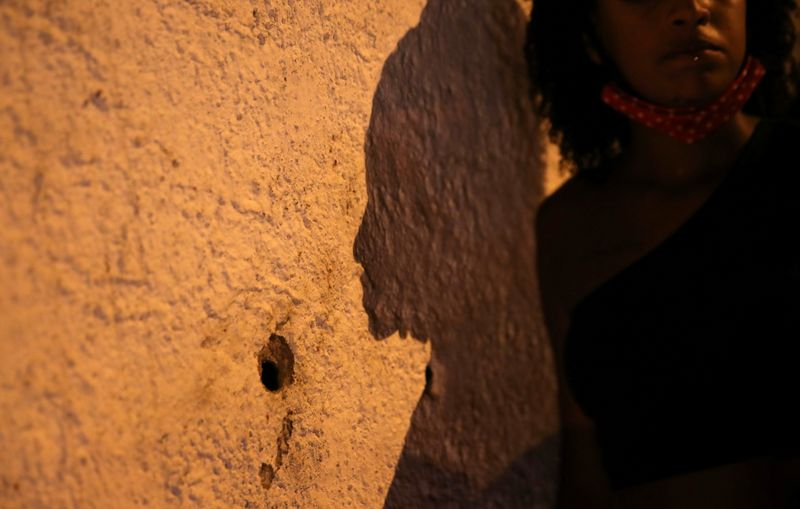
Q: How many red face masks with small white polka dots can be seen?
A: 1